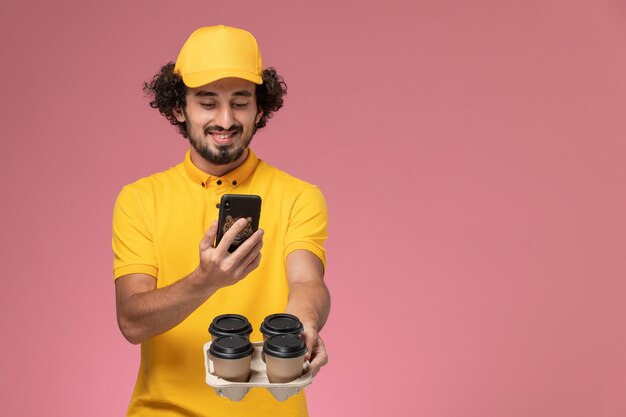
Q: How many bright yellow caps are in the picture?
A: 1